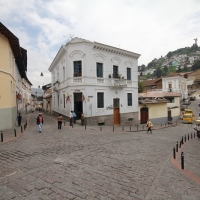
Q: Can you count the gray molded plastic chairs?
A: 0